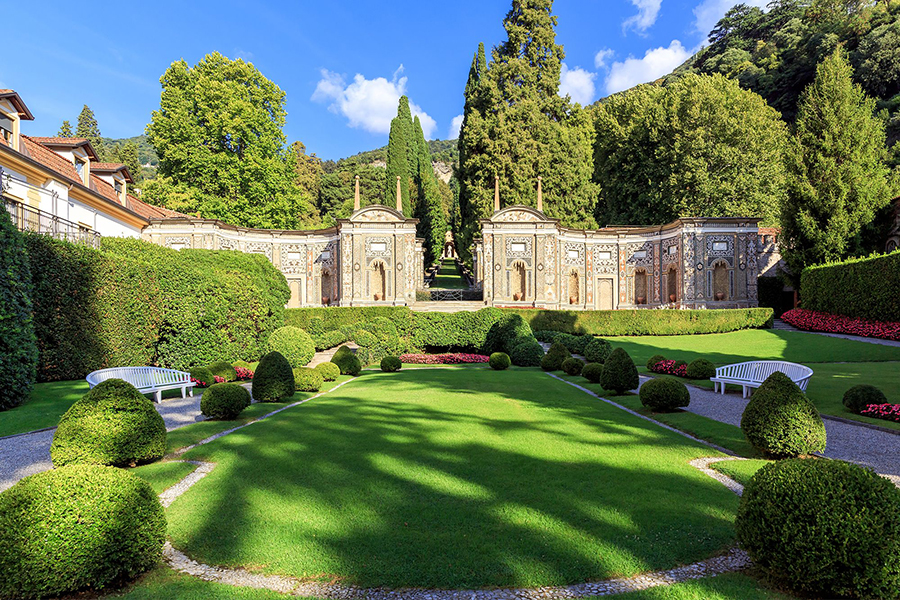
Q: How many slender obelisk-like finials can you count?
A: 4